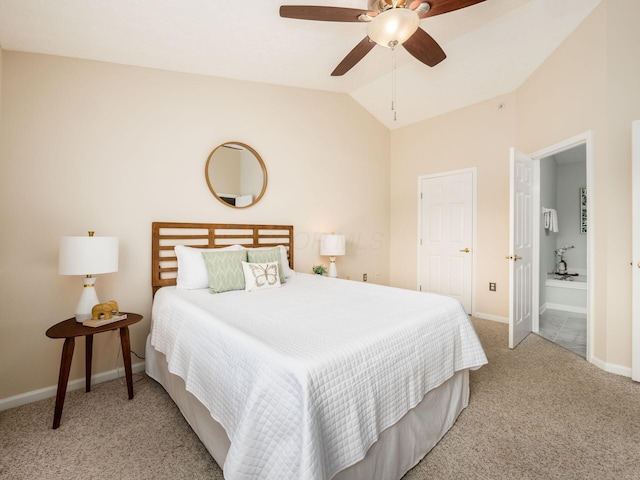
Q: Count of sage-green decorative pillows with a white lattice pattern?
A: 2